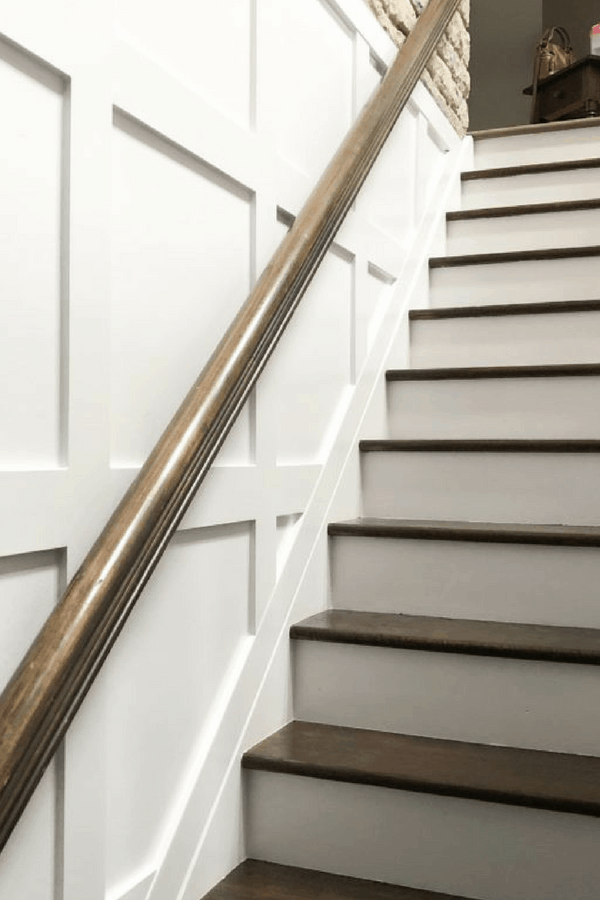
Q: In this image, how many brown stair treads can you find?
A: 11